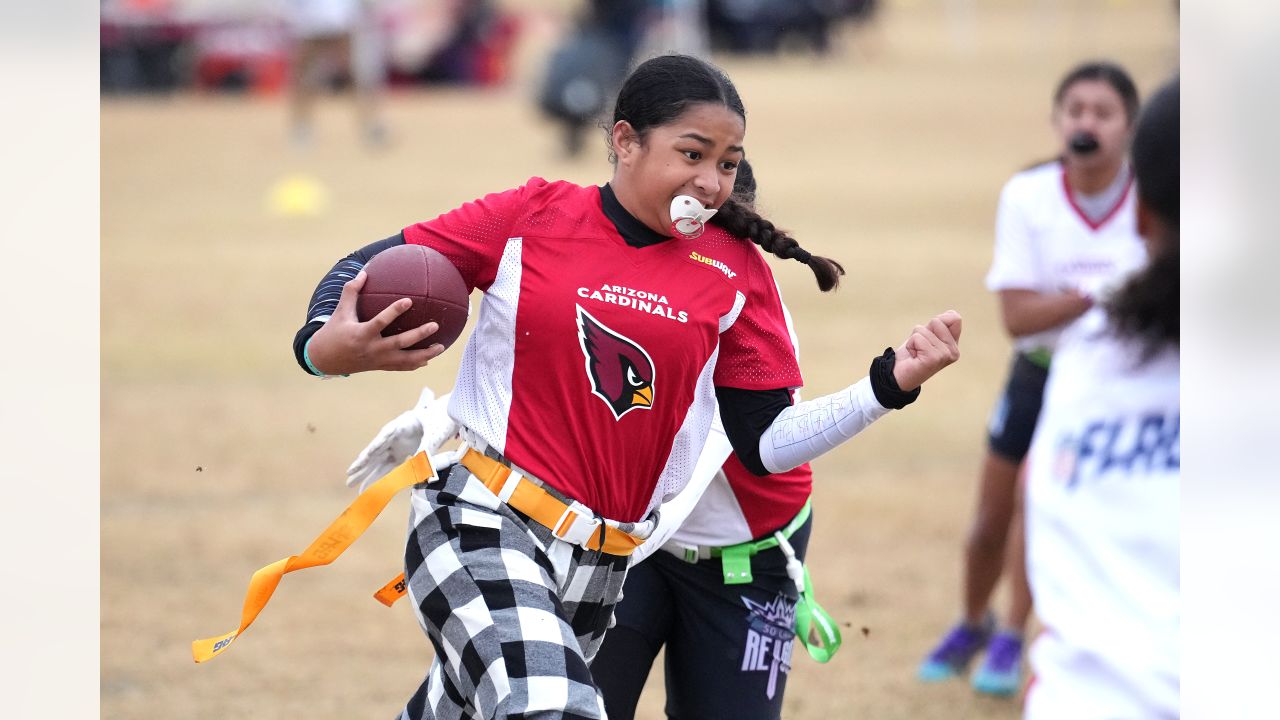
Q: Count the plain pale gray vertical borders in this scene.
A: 2